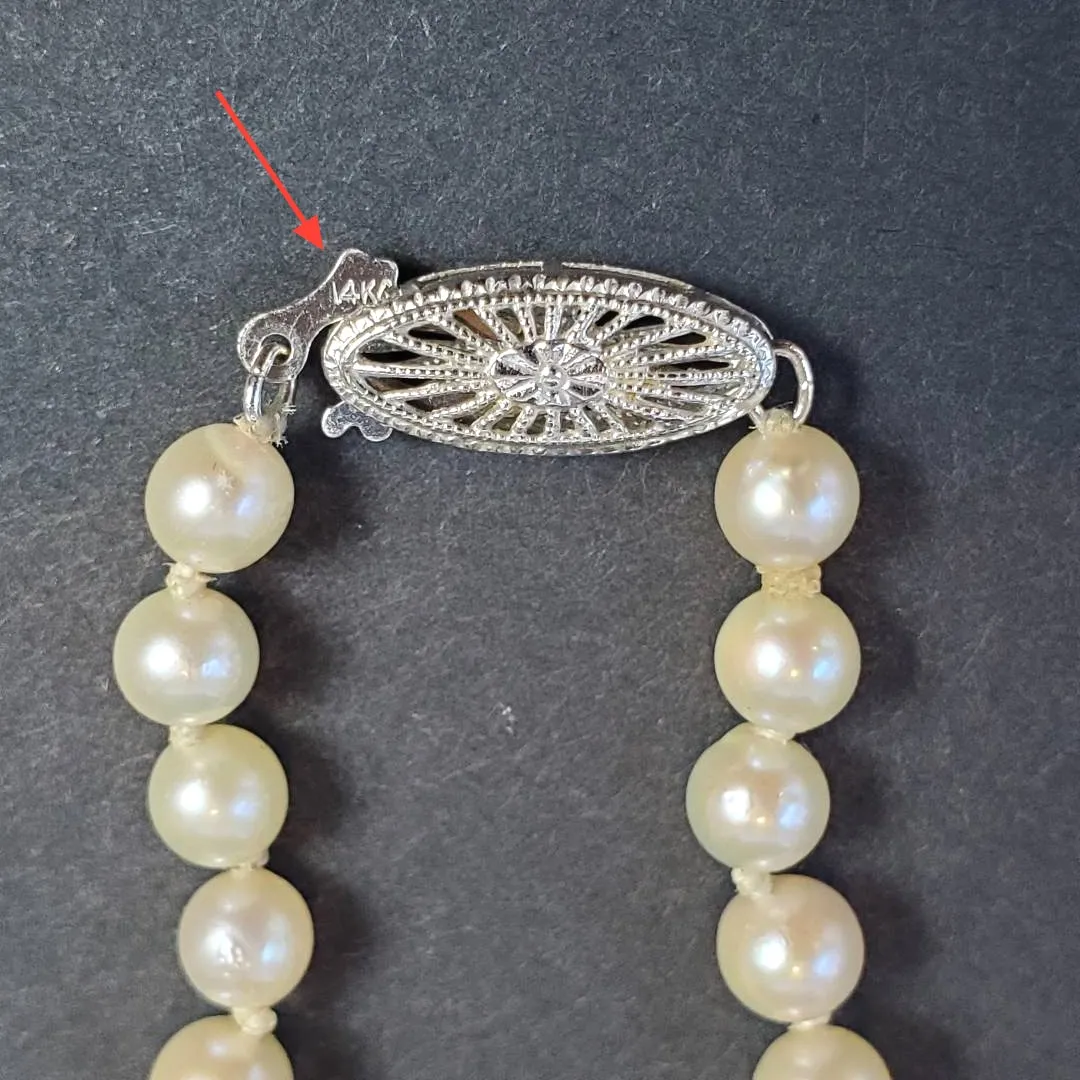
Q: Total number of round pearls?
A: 10